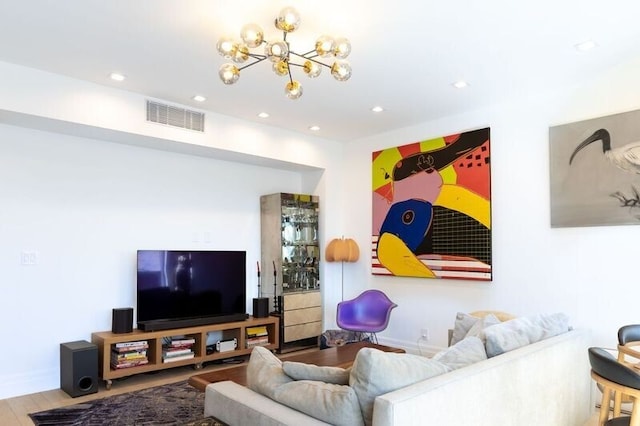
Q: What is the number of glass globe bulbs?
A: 12